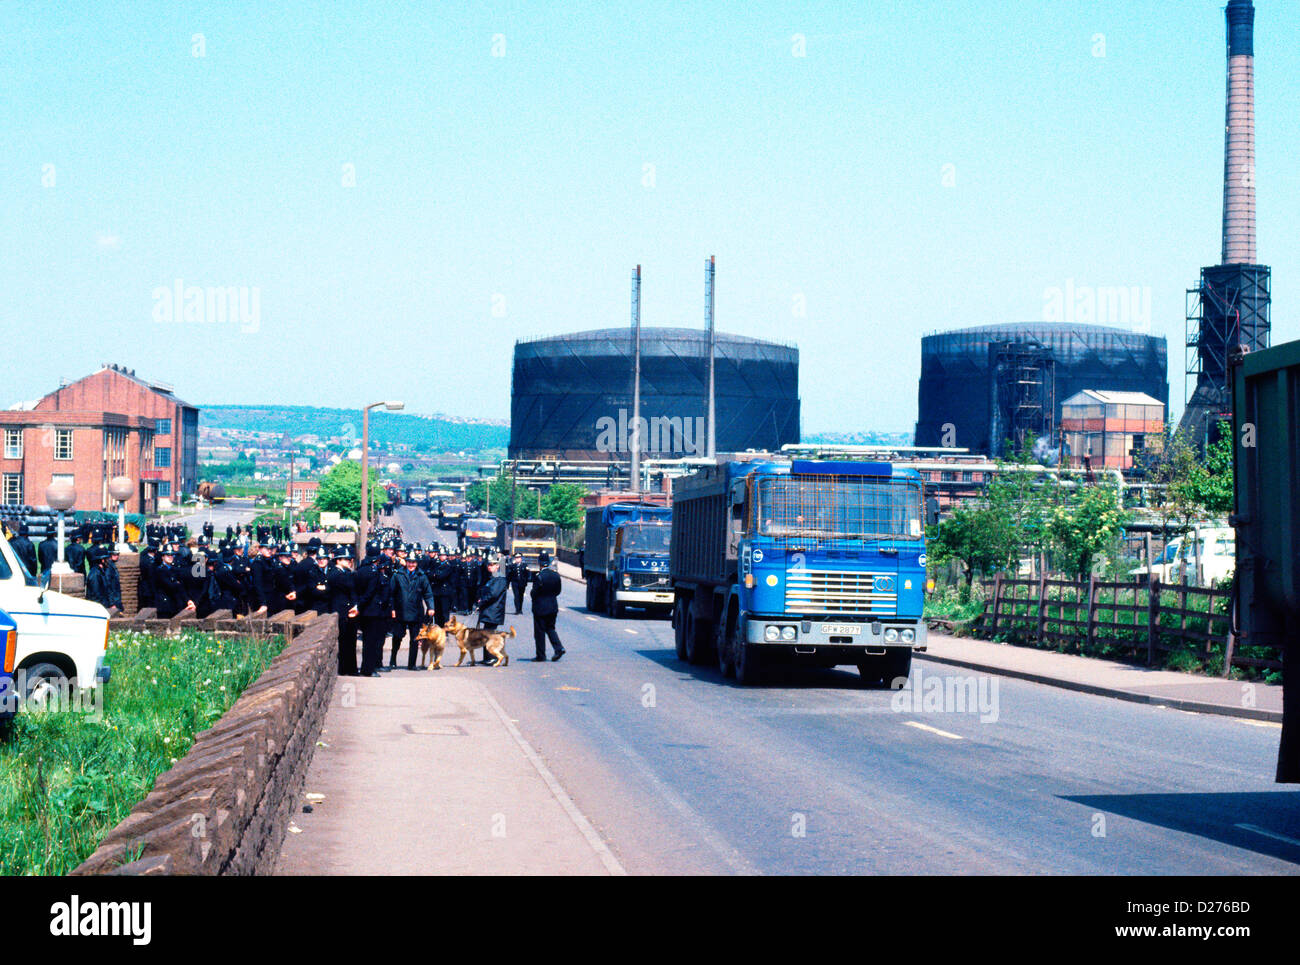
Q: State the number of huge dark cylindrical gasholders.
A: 2